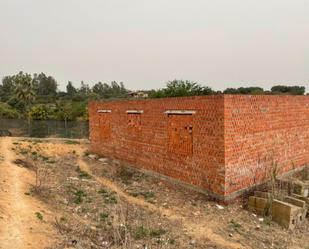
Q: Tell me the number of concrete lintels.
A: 3